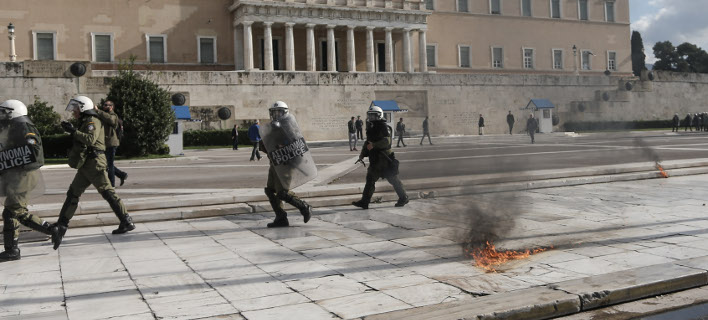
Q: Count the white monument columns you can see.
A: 10